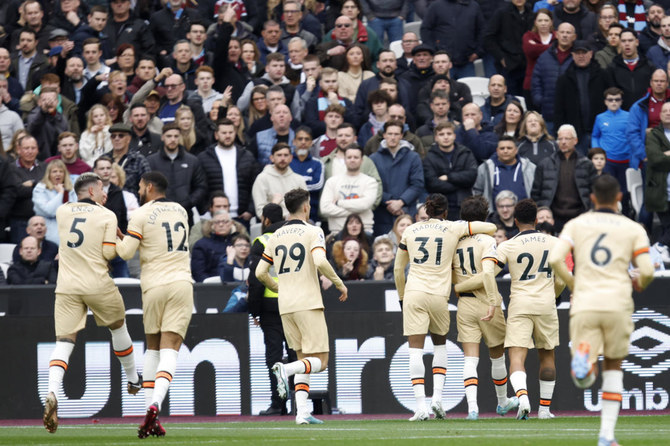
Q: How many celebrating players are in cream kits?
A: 7